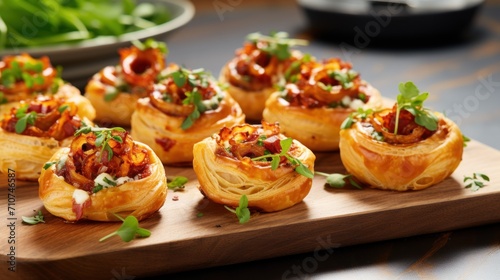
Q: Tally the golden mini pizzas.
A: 9